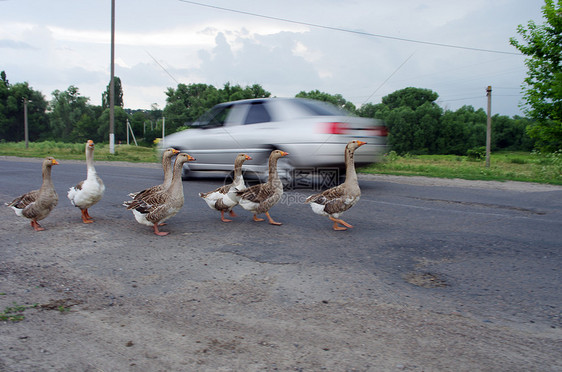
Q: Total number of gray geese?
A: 6